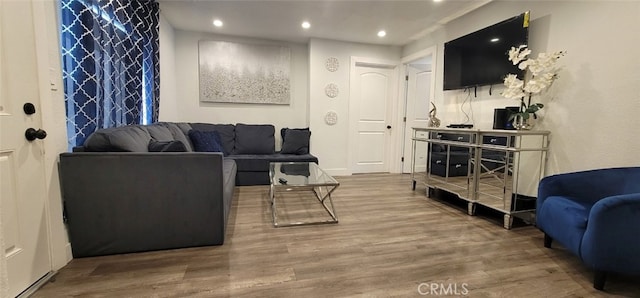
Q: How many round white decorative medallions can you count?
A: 3